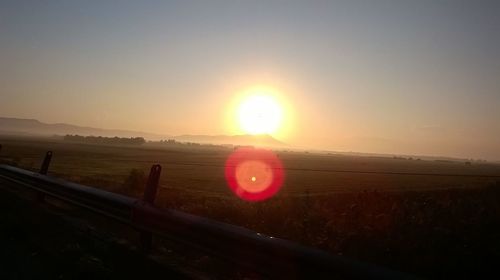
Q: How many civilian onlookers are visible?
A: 0